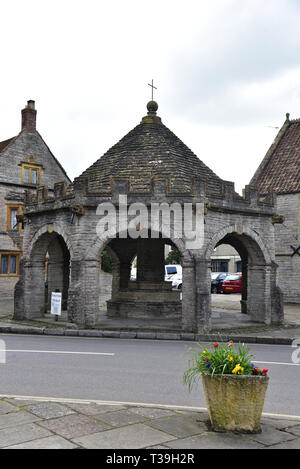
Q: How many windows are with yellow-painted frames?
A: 3